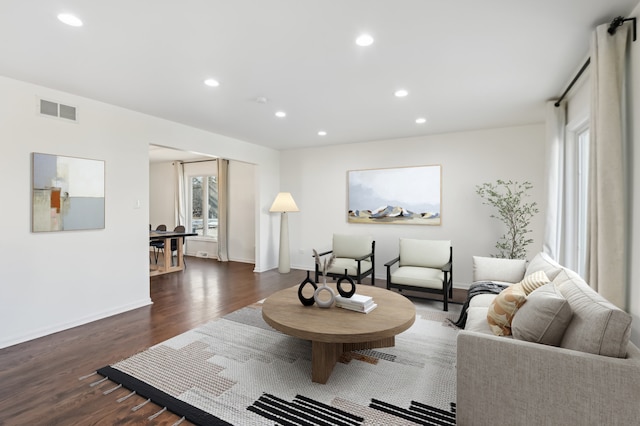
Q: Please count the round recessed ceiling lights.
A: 7